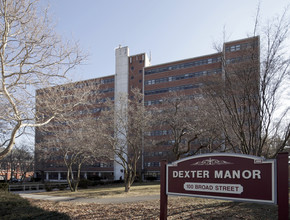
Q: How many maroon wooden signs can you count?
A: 1